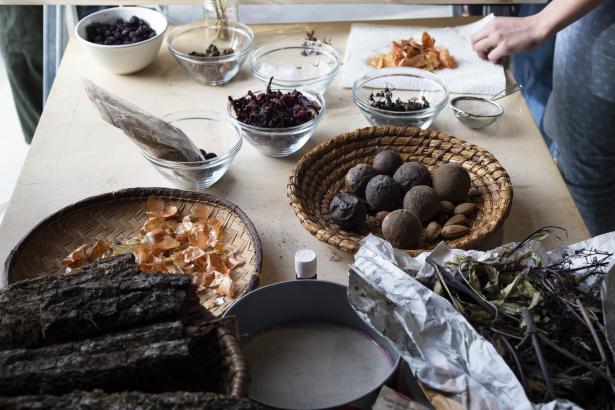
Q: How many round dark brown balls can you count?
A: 8